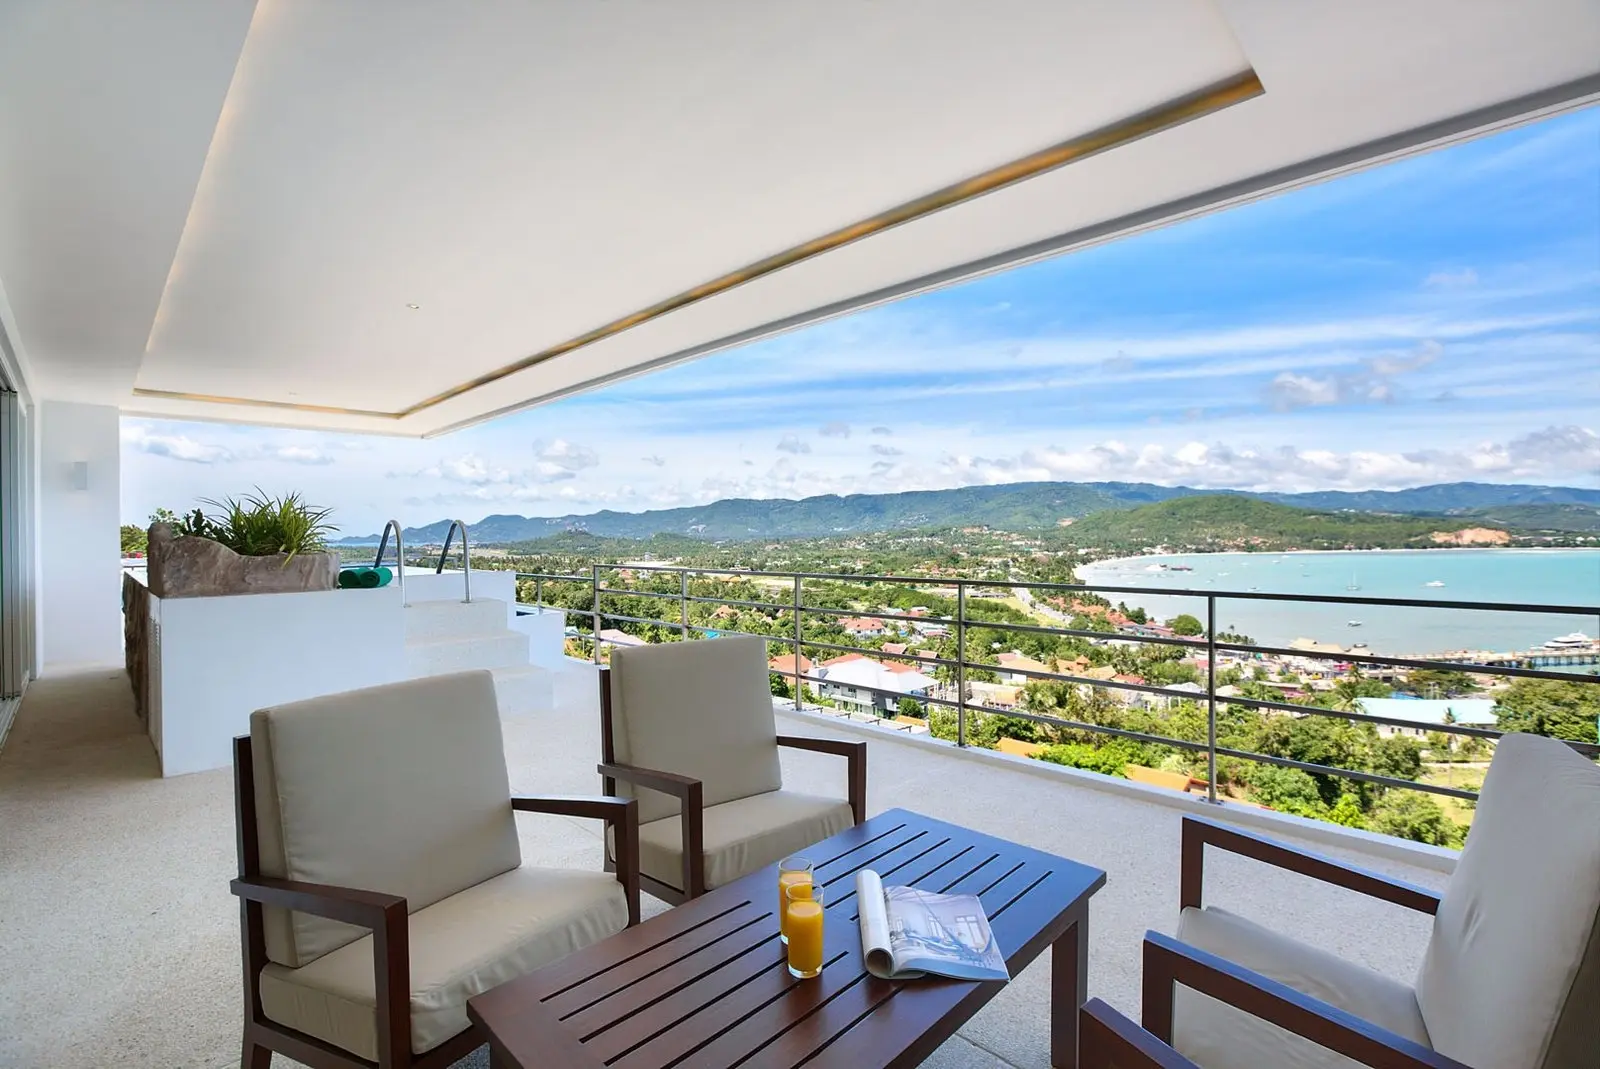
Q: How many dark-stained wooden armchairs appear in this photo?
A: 4